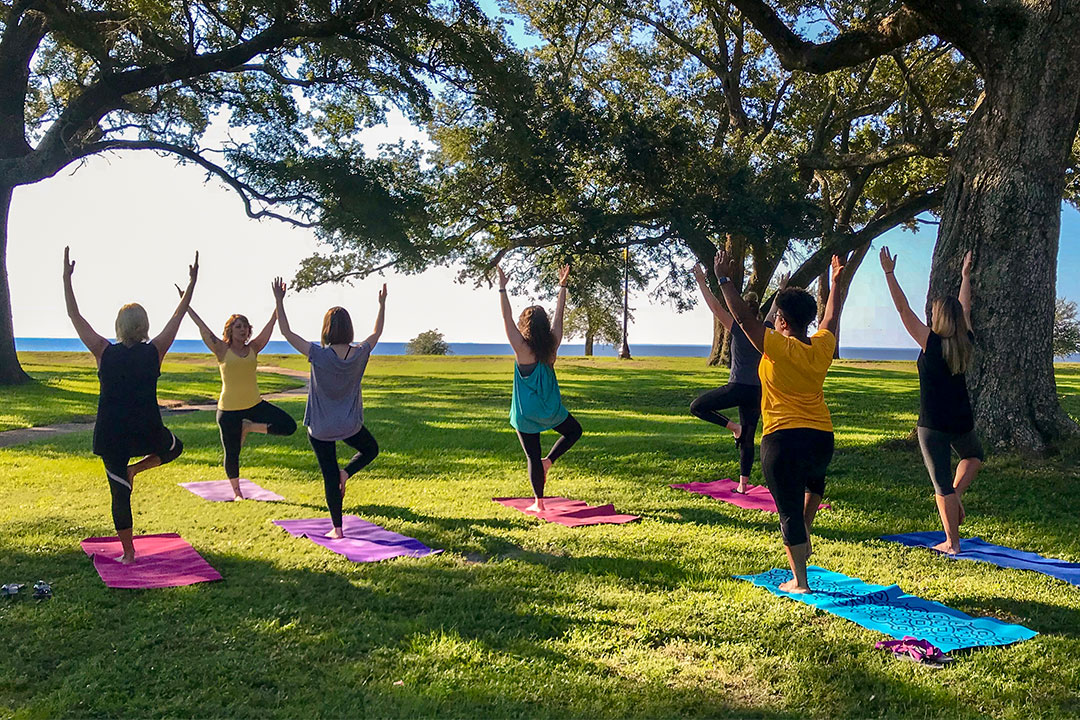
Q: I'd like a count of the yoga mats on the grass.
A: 7